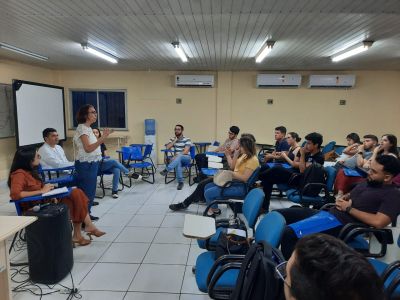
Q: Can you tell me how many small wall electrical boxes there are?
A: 3